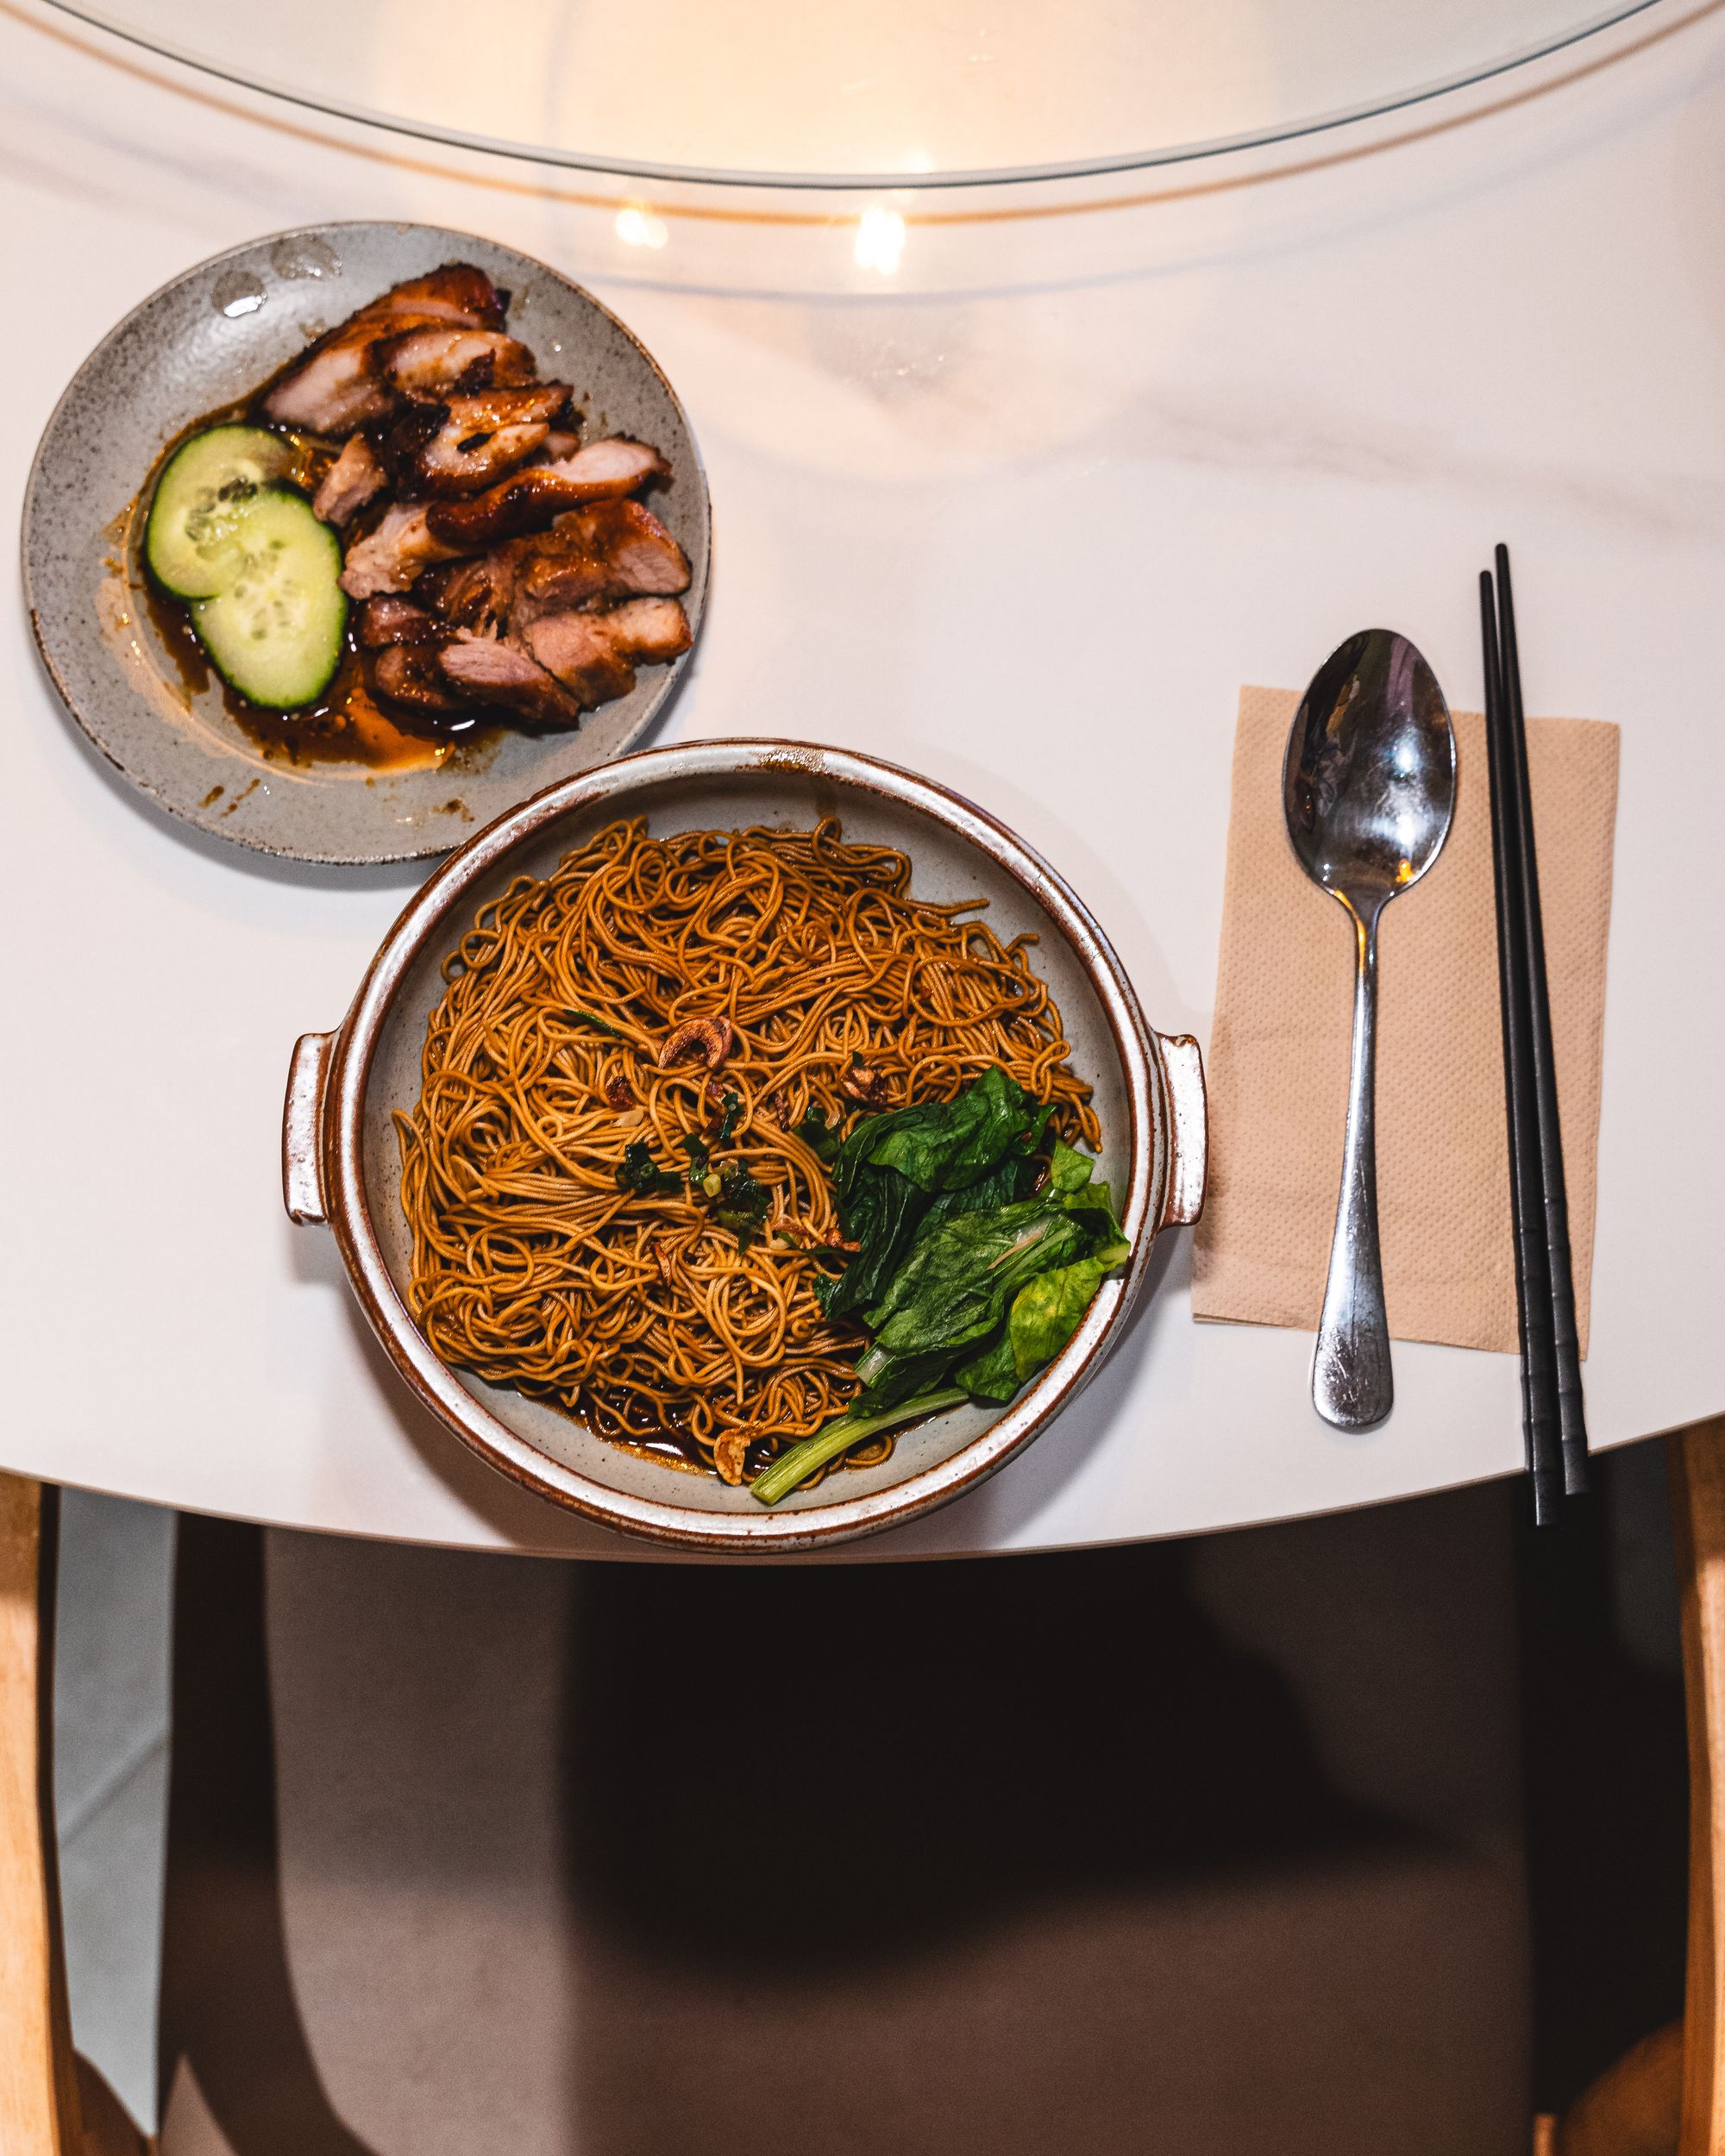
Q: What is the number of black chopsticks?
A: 2